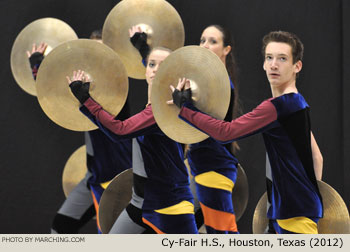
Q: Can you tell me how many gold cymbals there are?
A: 8